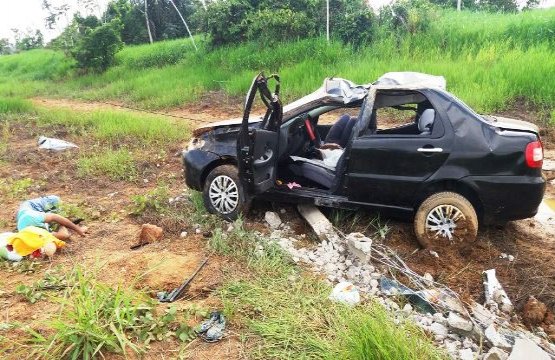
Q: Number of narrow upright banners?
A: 0